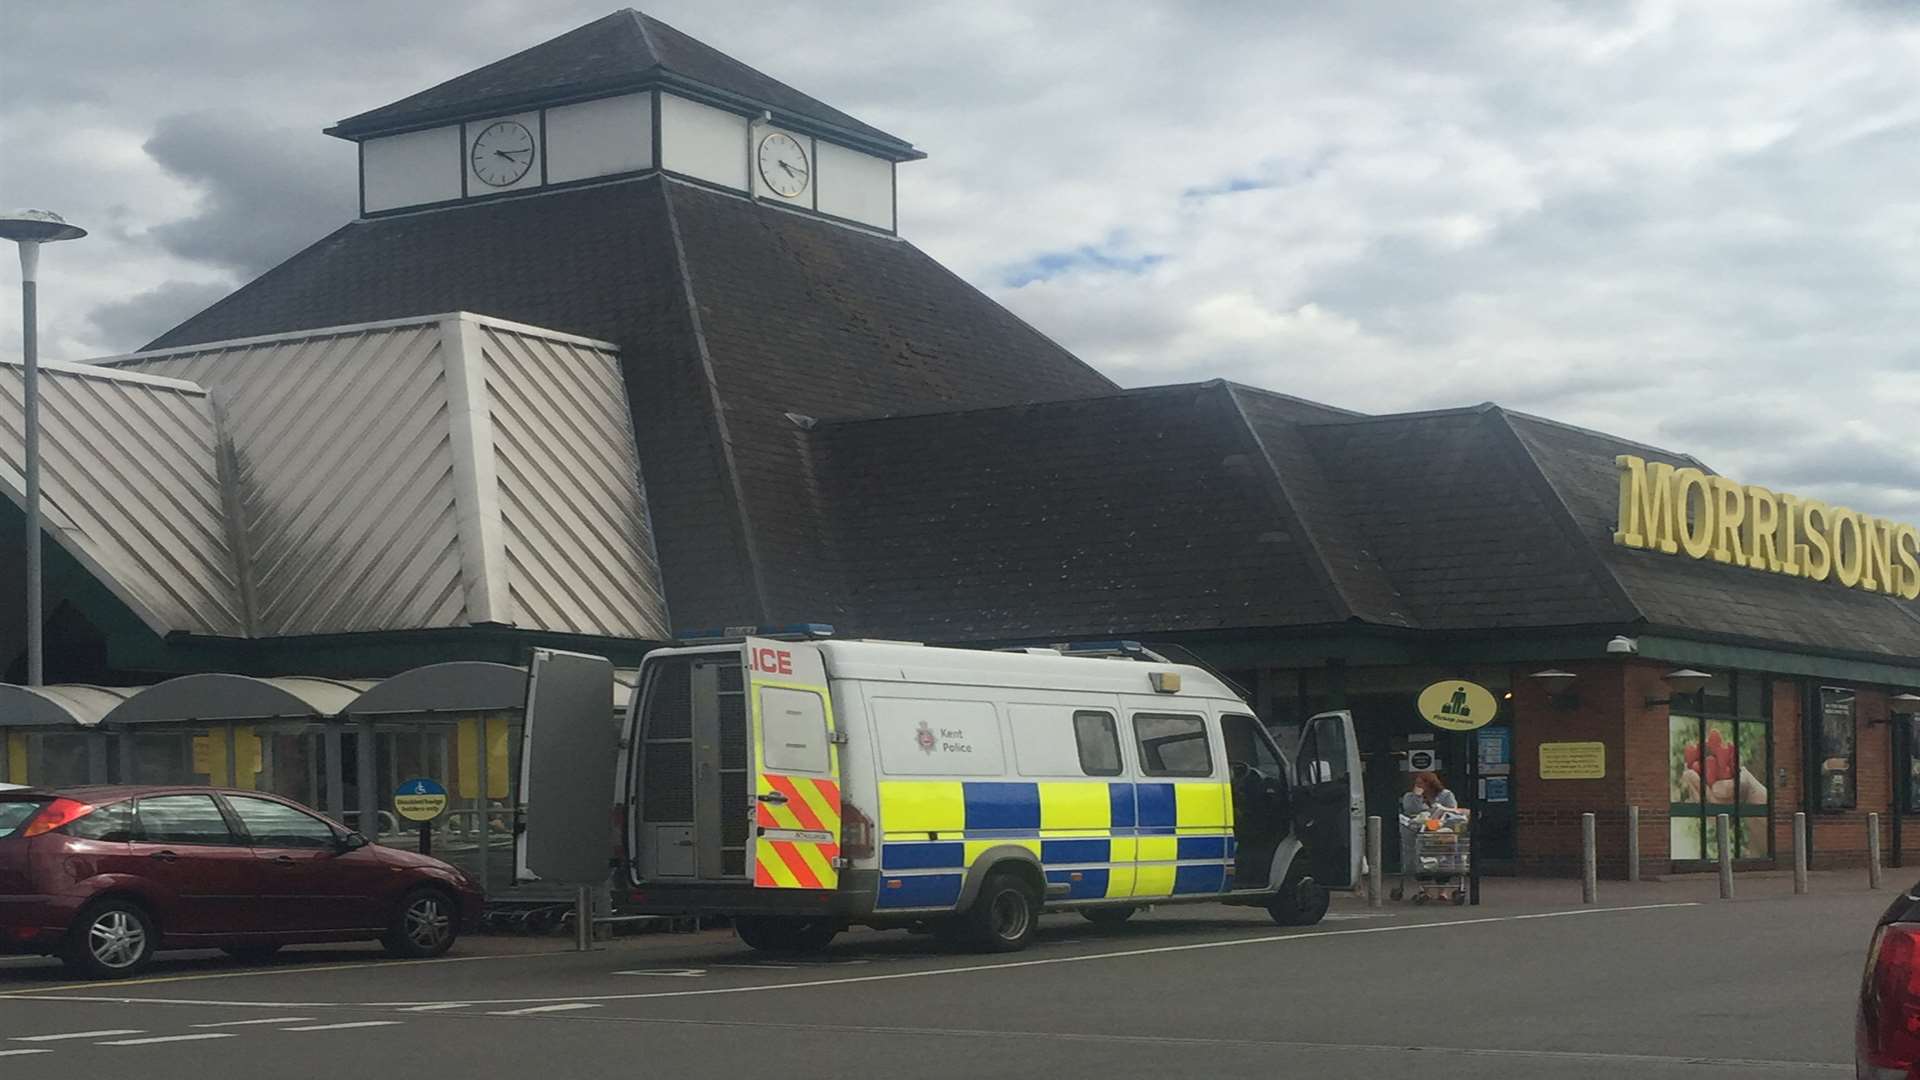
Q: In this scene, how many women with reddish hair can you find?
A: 1